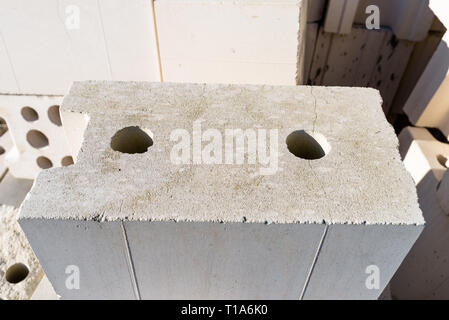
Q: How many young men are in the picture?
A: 0